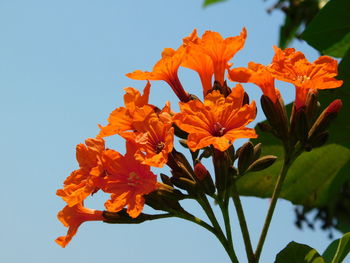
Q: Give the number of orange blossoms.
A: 11